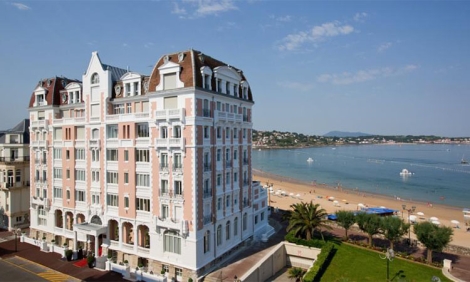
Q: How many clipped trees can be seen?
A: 4